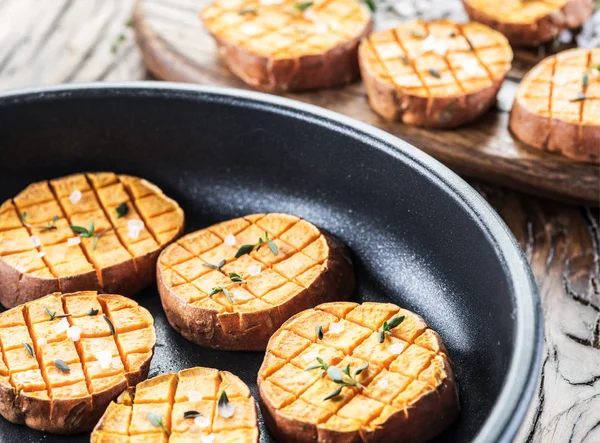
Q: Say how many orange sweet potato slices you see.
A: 9